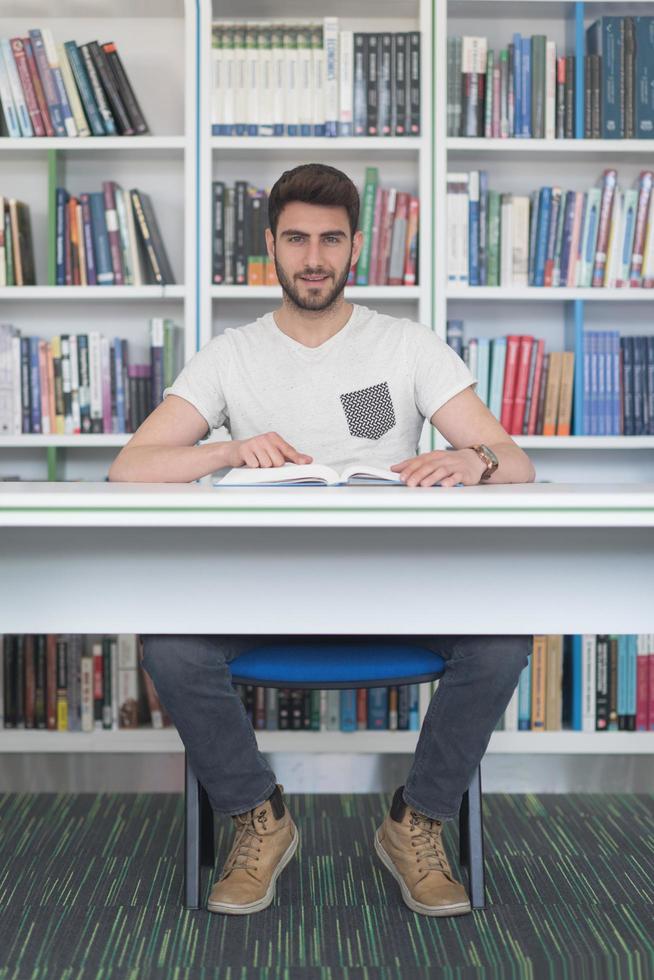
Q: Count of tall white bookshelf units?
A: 3